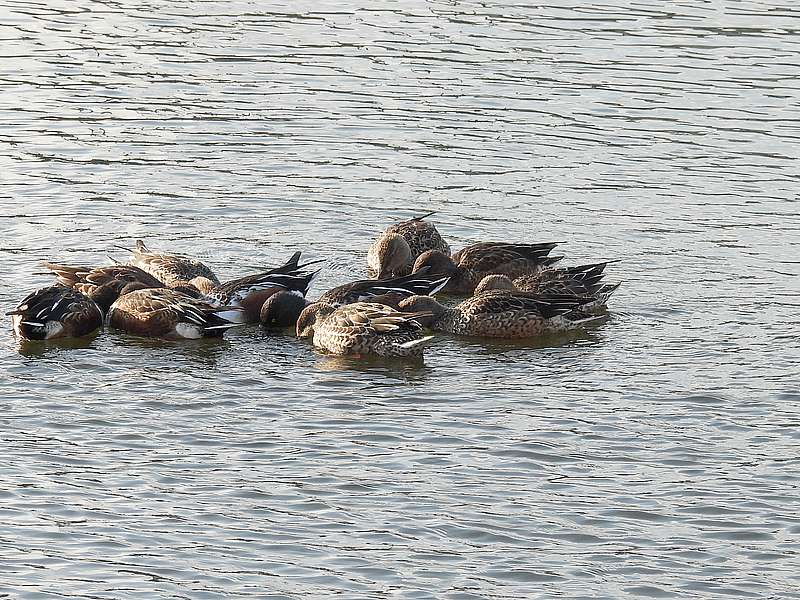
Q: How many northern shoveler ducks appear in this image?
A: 11